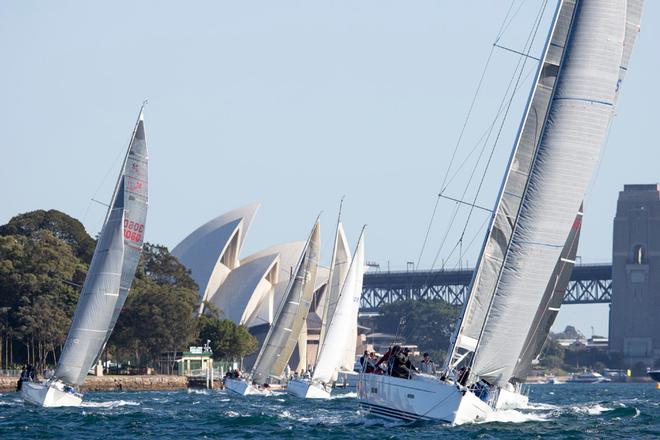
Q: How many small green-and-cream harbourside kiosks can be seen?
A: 1